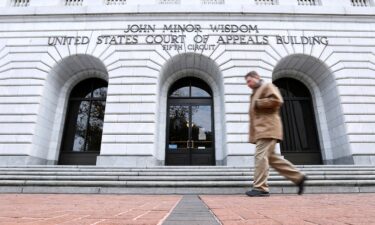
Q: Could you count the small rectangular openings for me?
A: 8